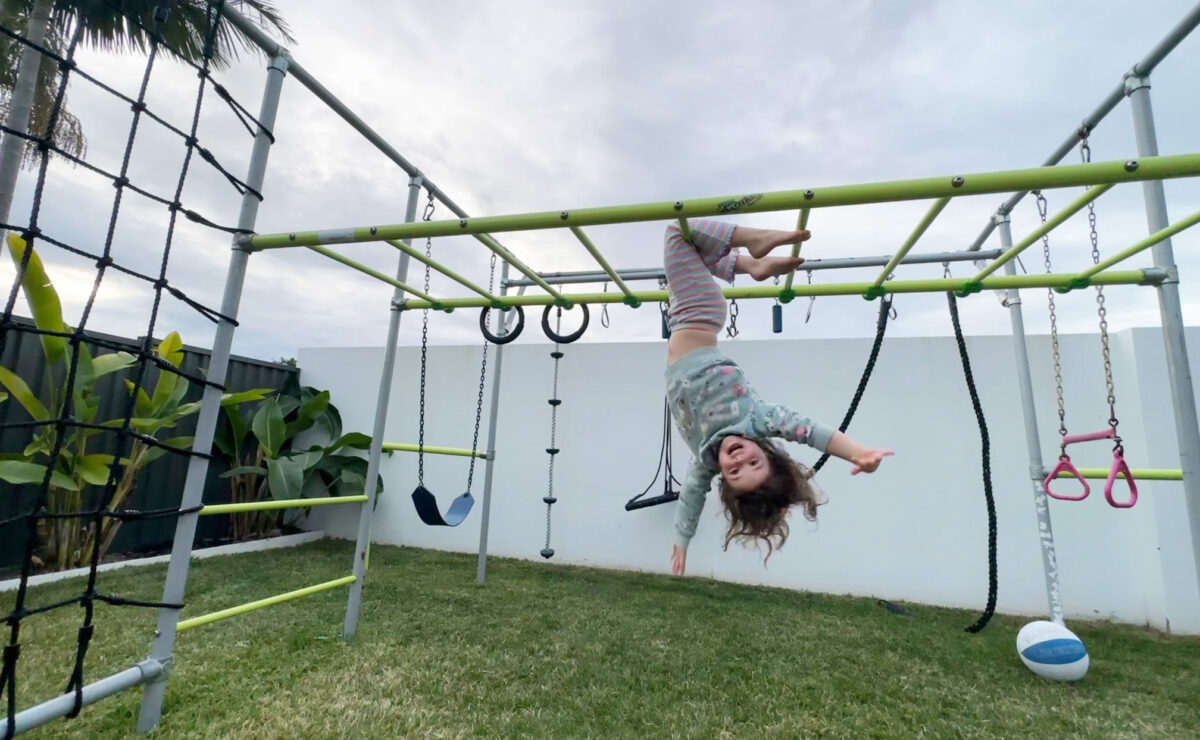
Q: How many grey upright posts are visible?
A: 5